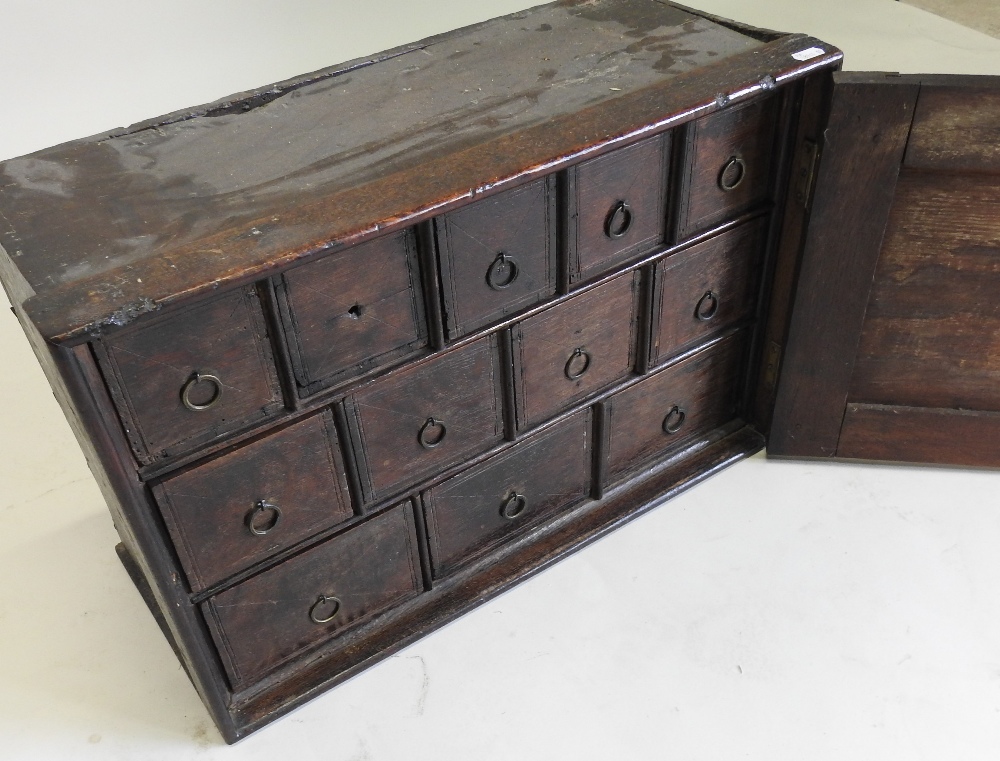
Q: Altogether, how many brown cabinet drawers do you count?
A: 12